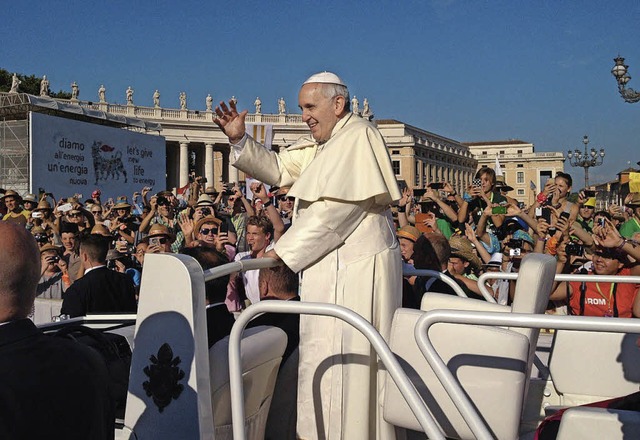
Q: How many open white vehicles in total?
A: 1